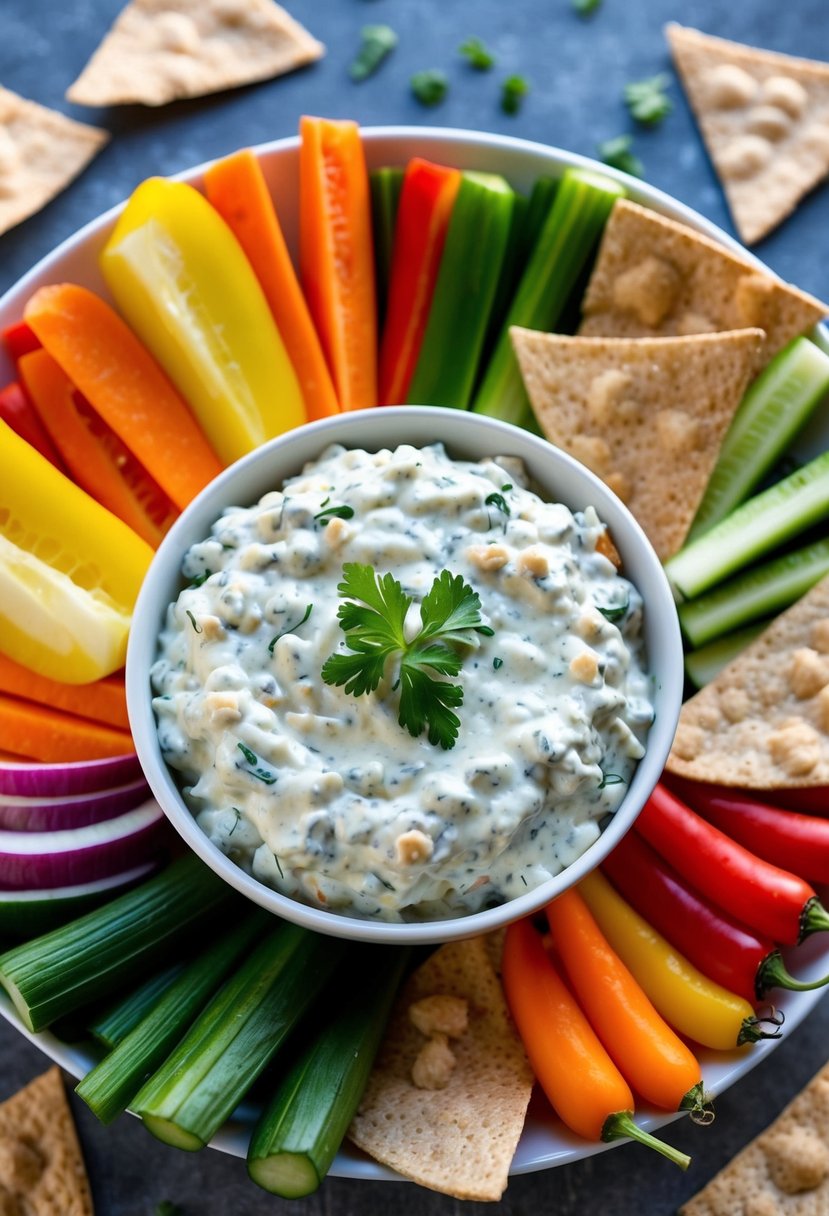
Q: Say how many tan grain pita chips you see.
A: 9